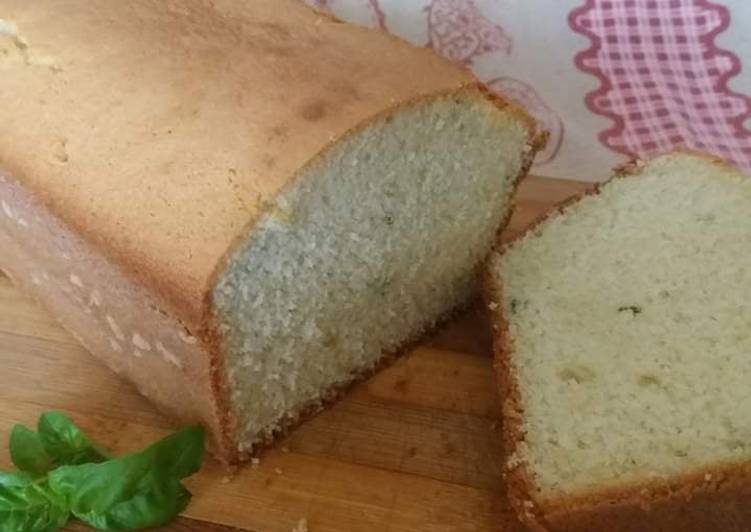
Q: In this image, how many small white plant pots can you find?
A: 0